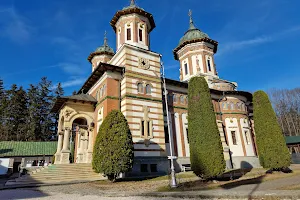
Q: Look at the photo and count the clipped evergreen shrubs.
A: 3